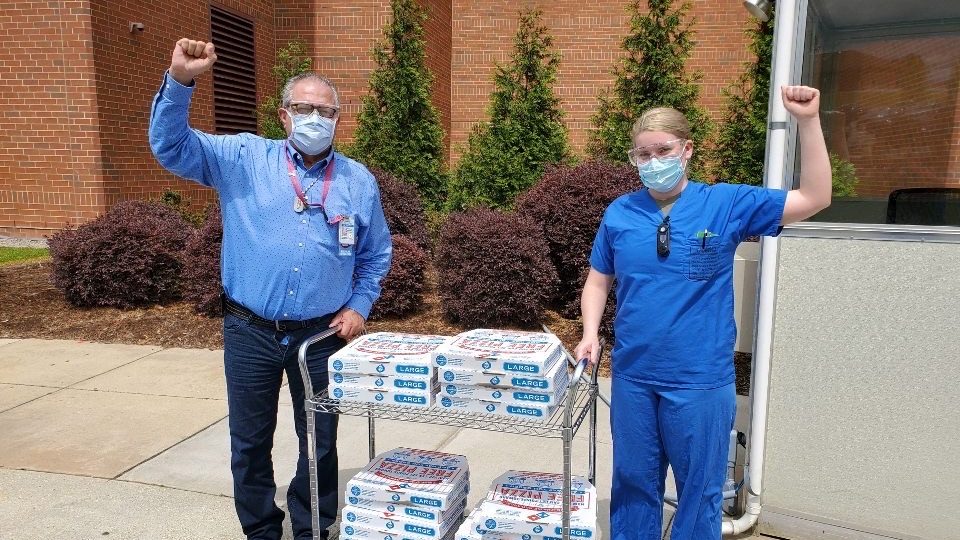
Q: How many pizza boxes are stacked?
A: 15